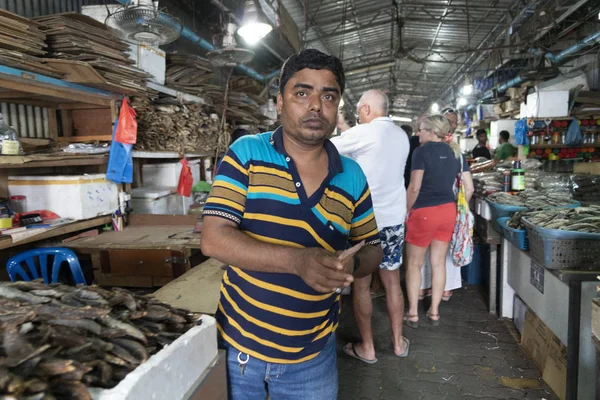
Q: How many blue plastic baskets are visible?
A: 3